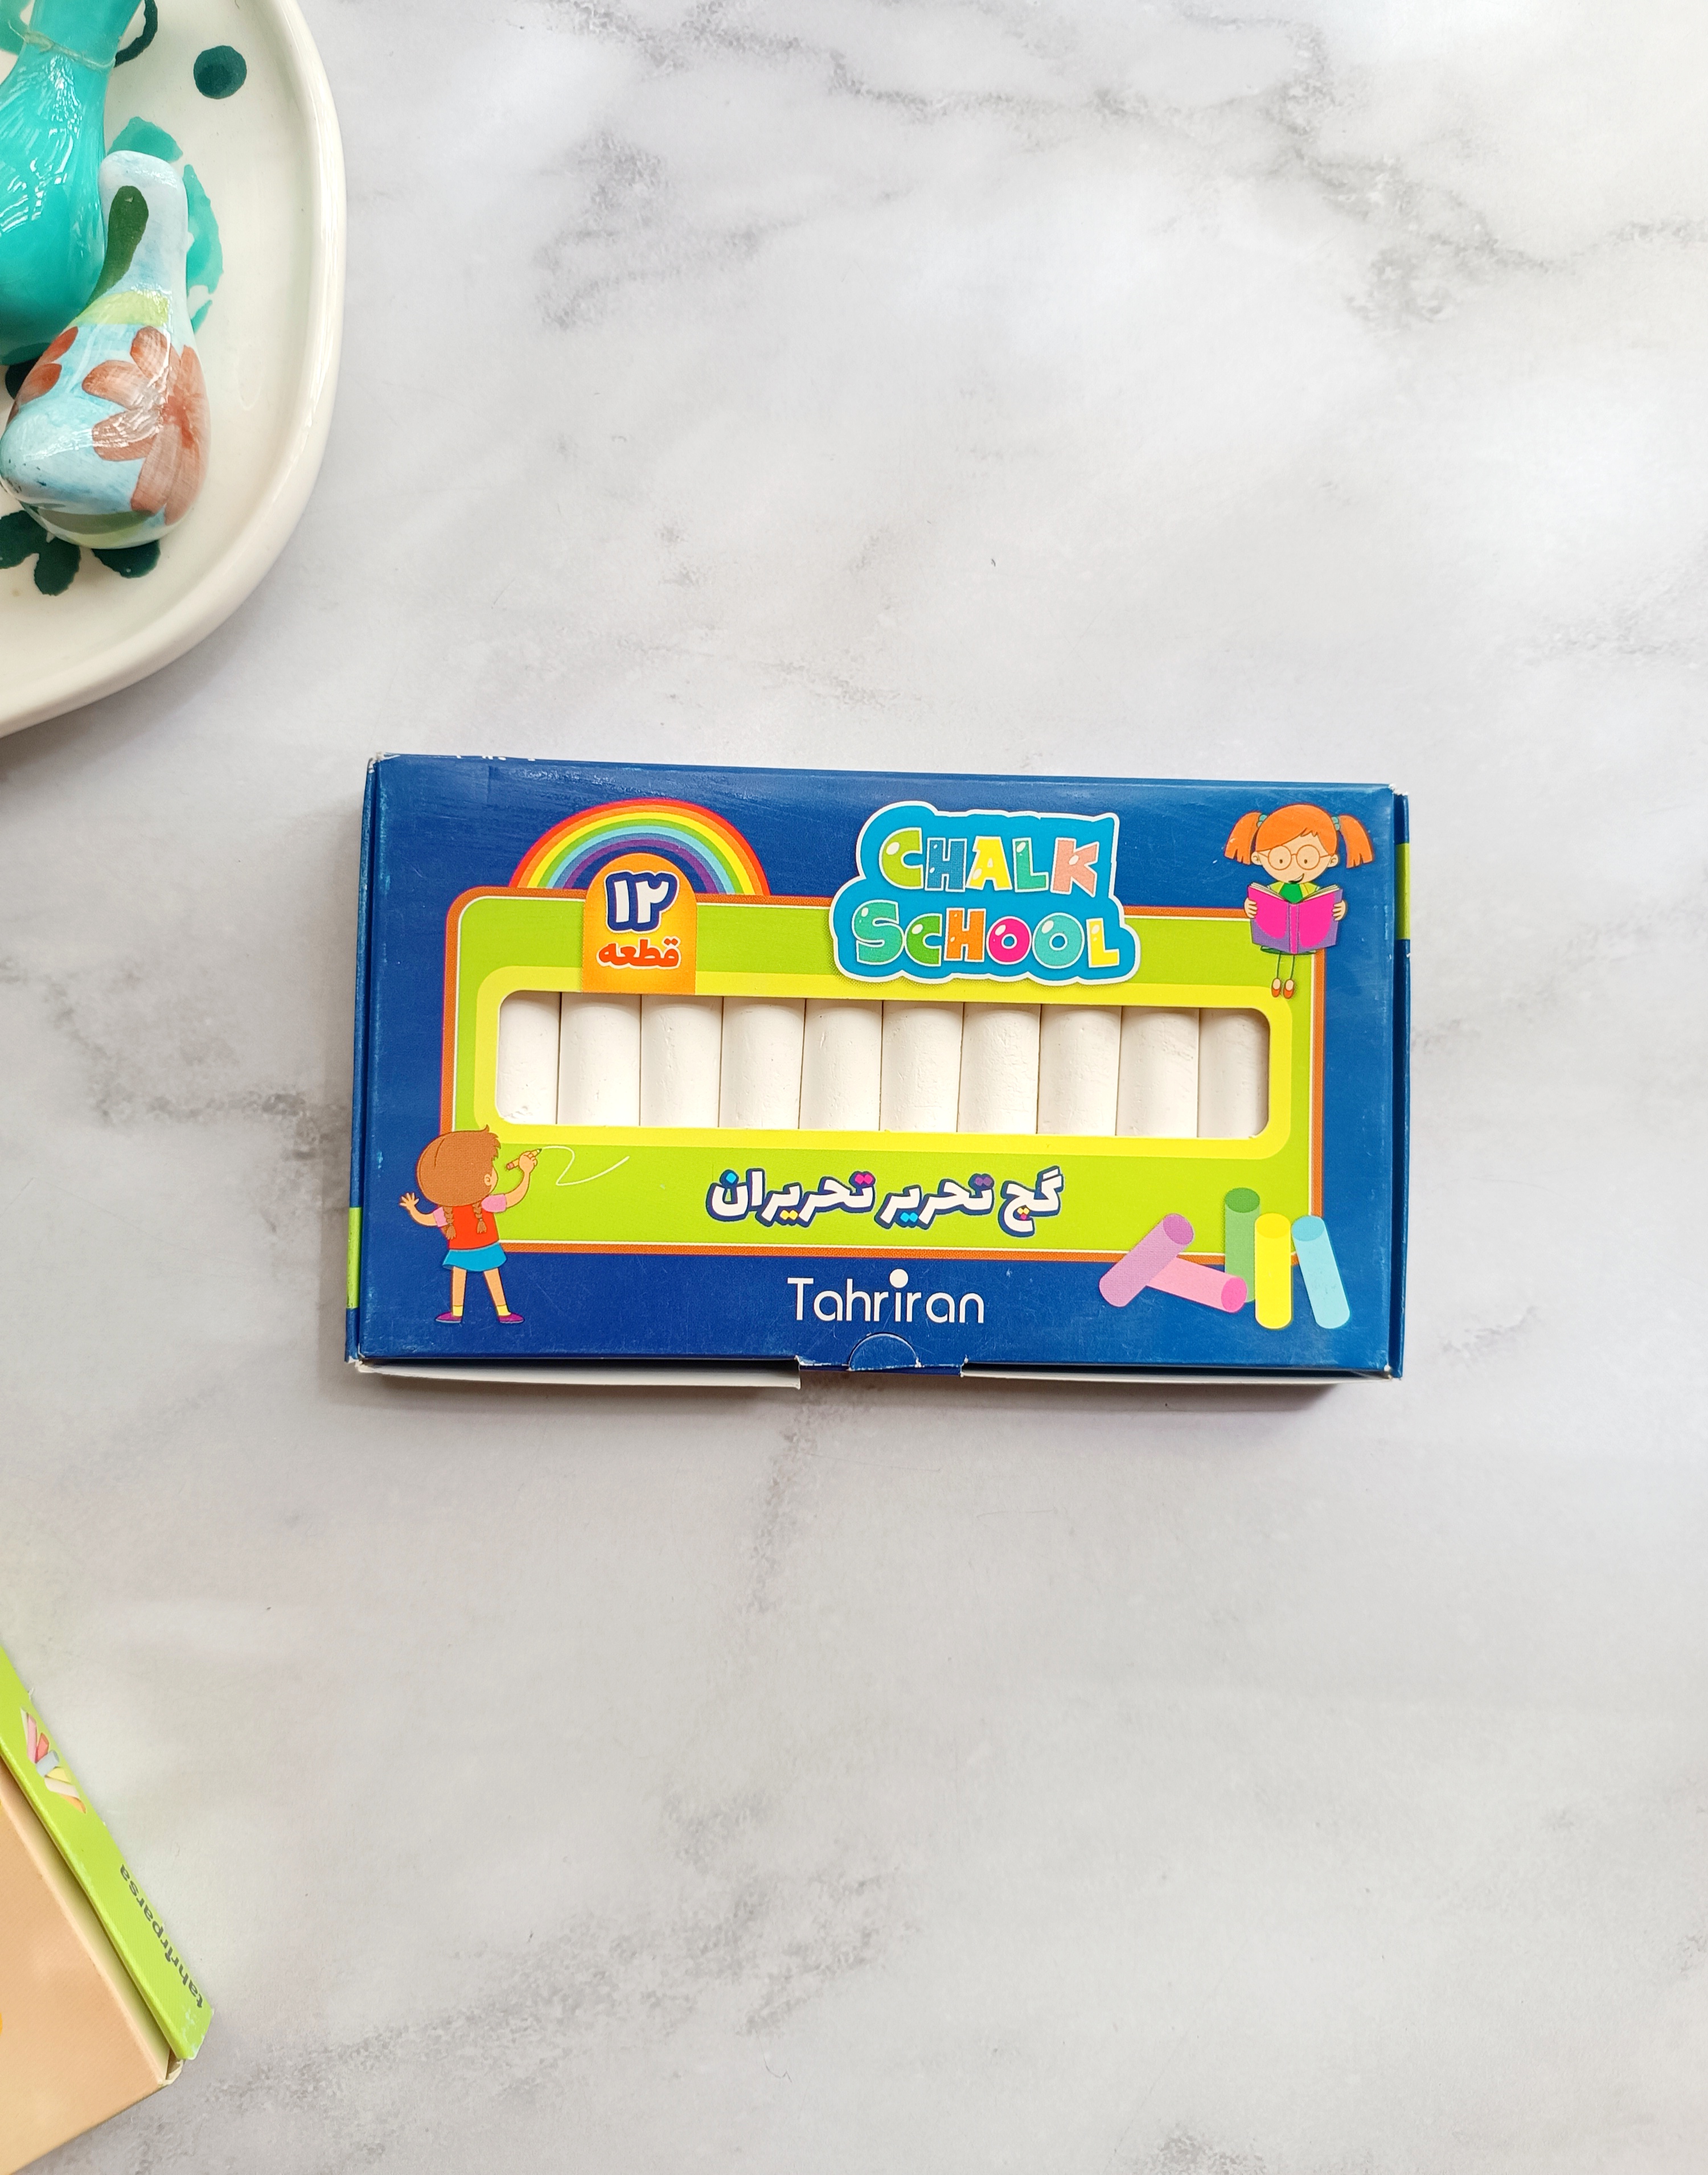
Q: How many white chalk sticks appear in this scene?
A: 10